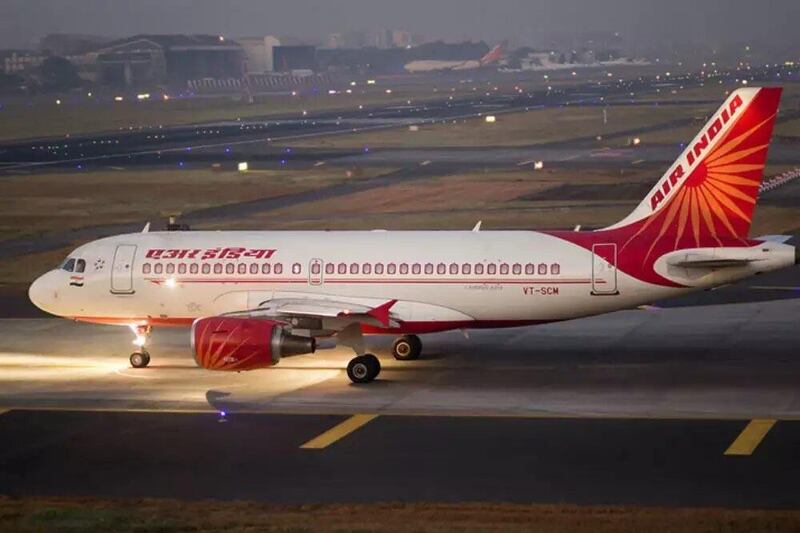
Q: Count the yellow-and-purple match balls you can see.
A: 0